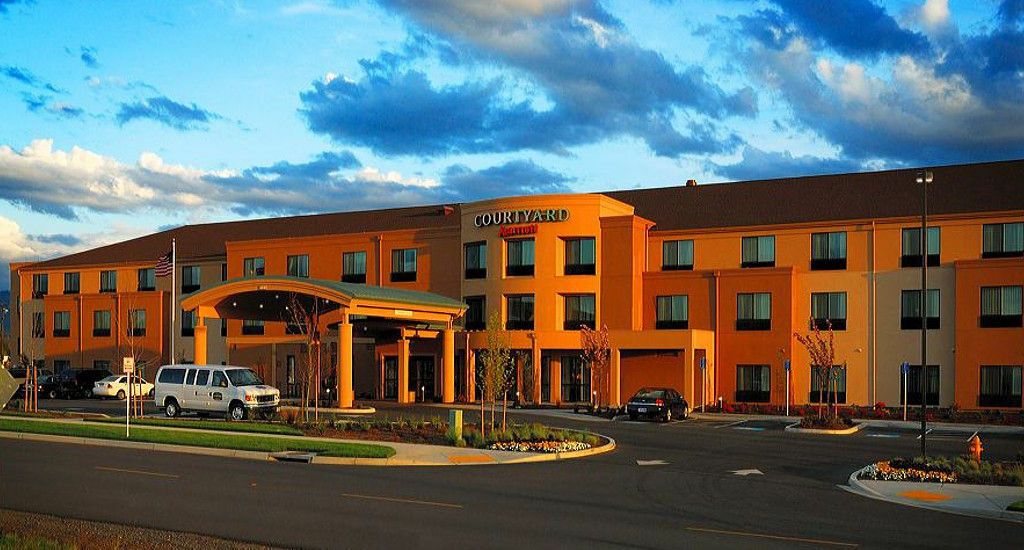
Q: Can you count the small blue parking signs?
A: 3